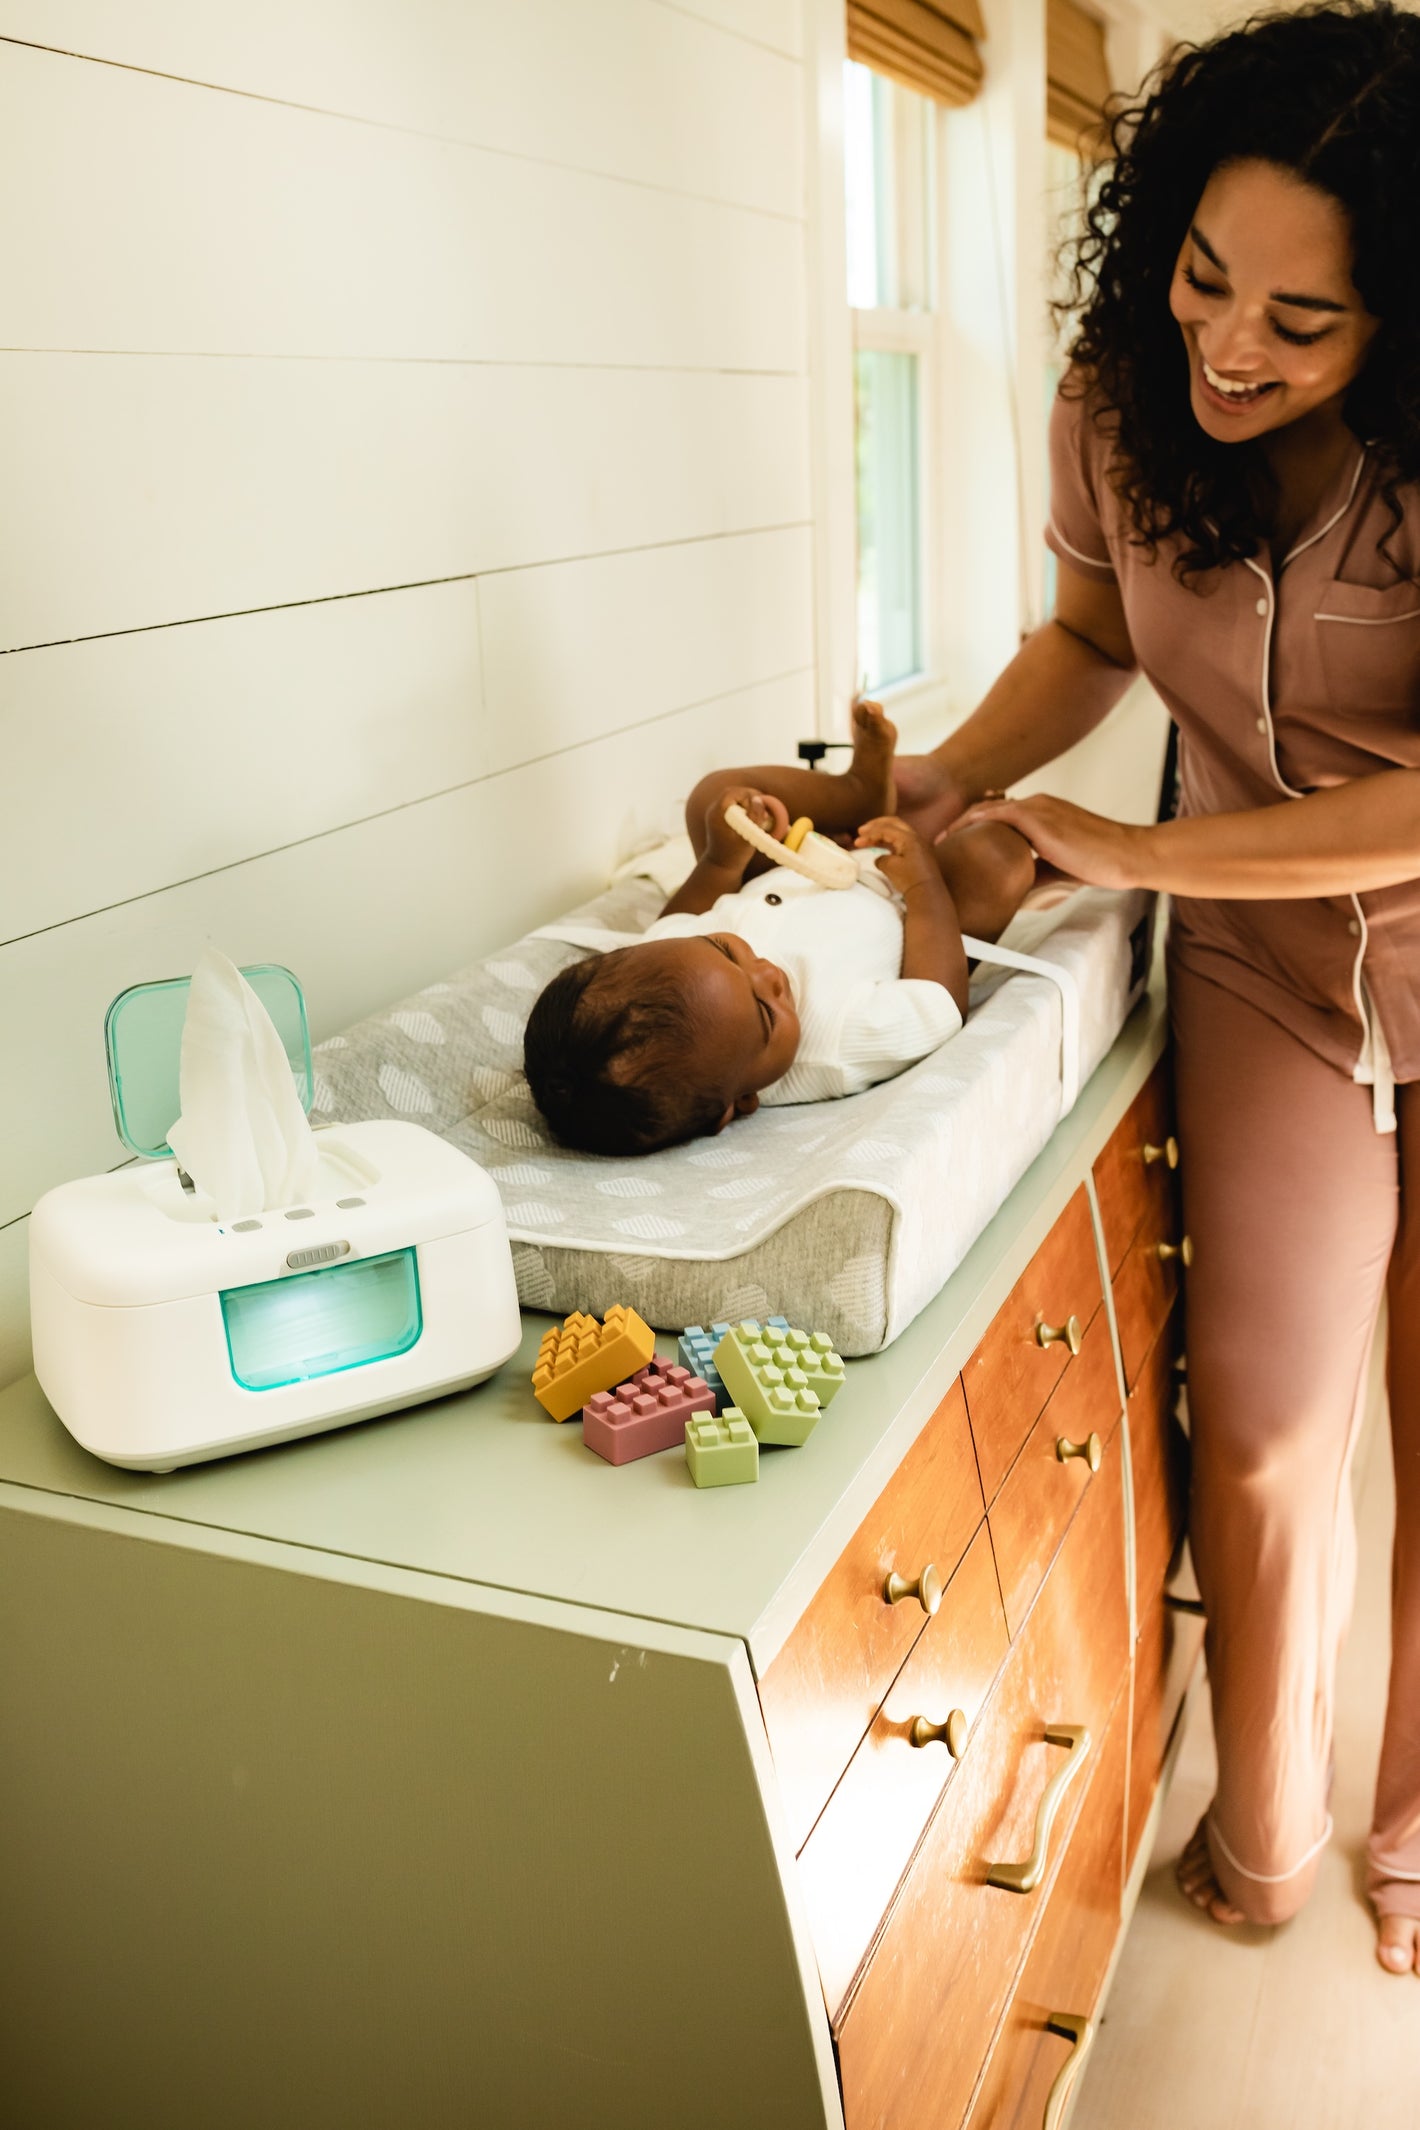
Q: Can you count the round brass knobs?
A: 6